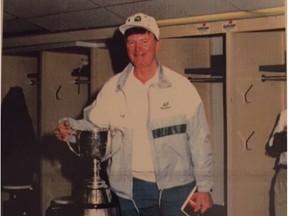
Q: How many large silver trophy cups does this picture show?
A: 1